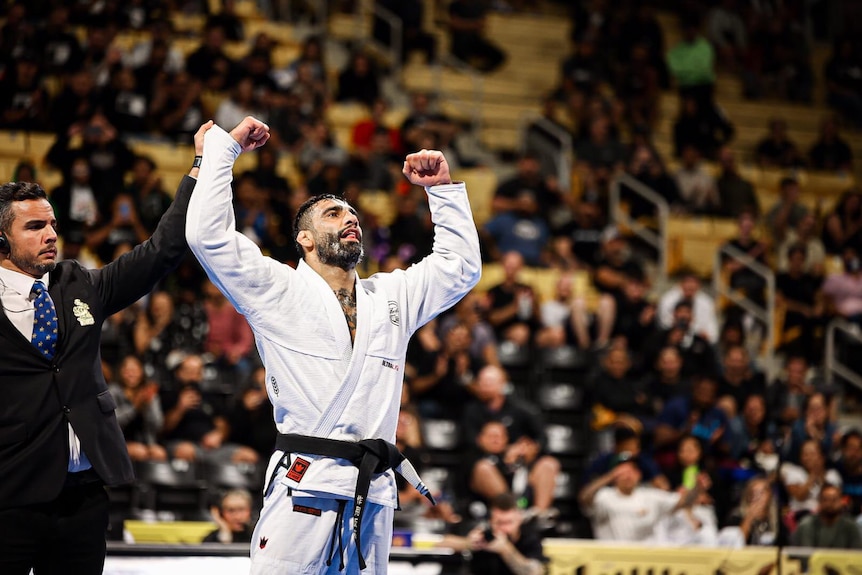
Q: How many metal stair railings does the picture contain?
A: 6